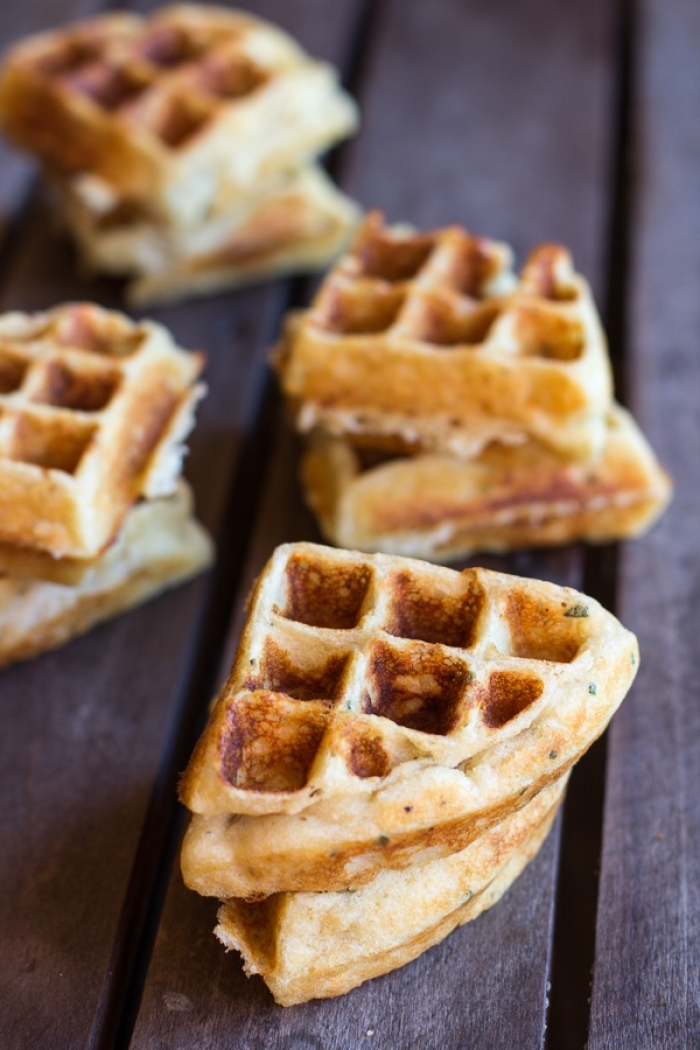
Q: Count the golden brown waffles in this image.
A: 8